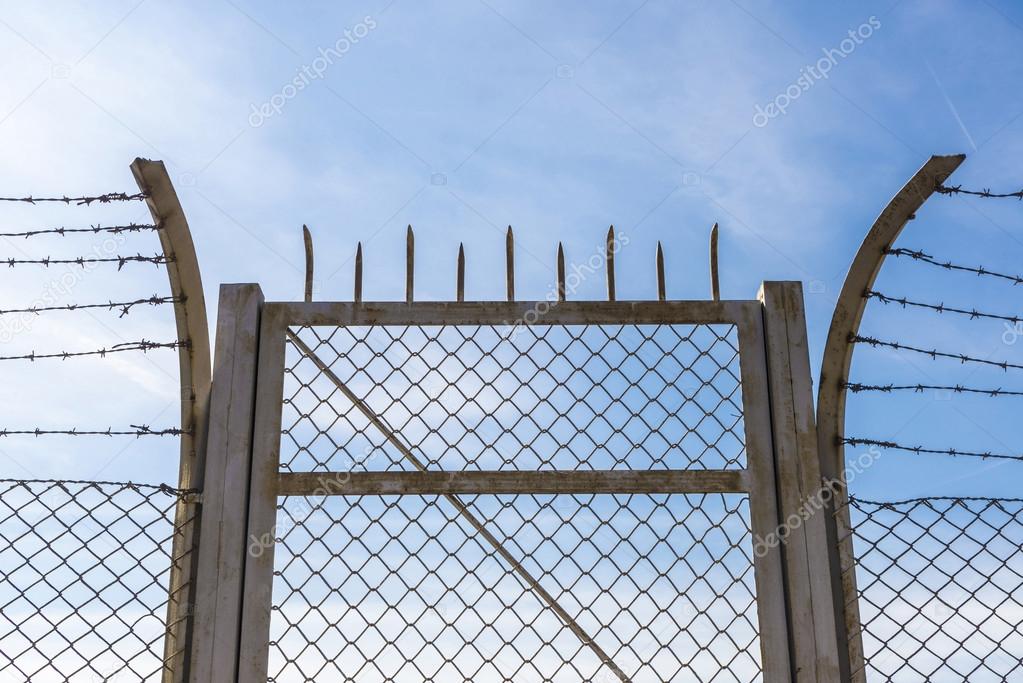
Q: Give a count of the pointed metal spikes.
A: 9